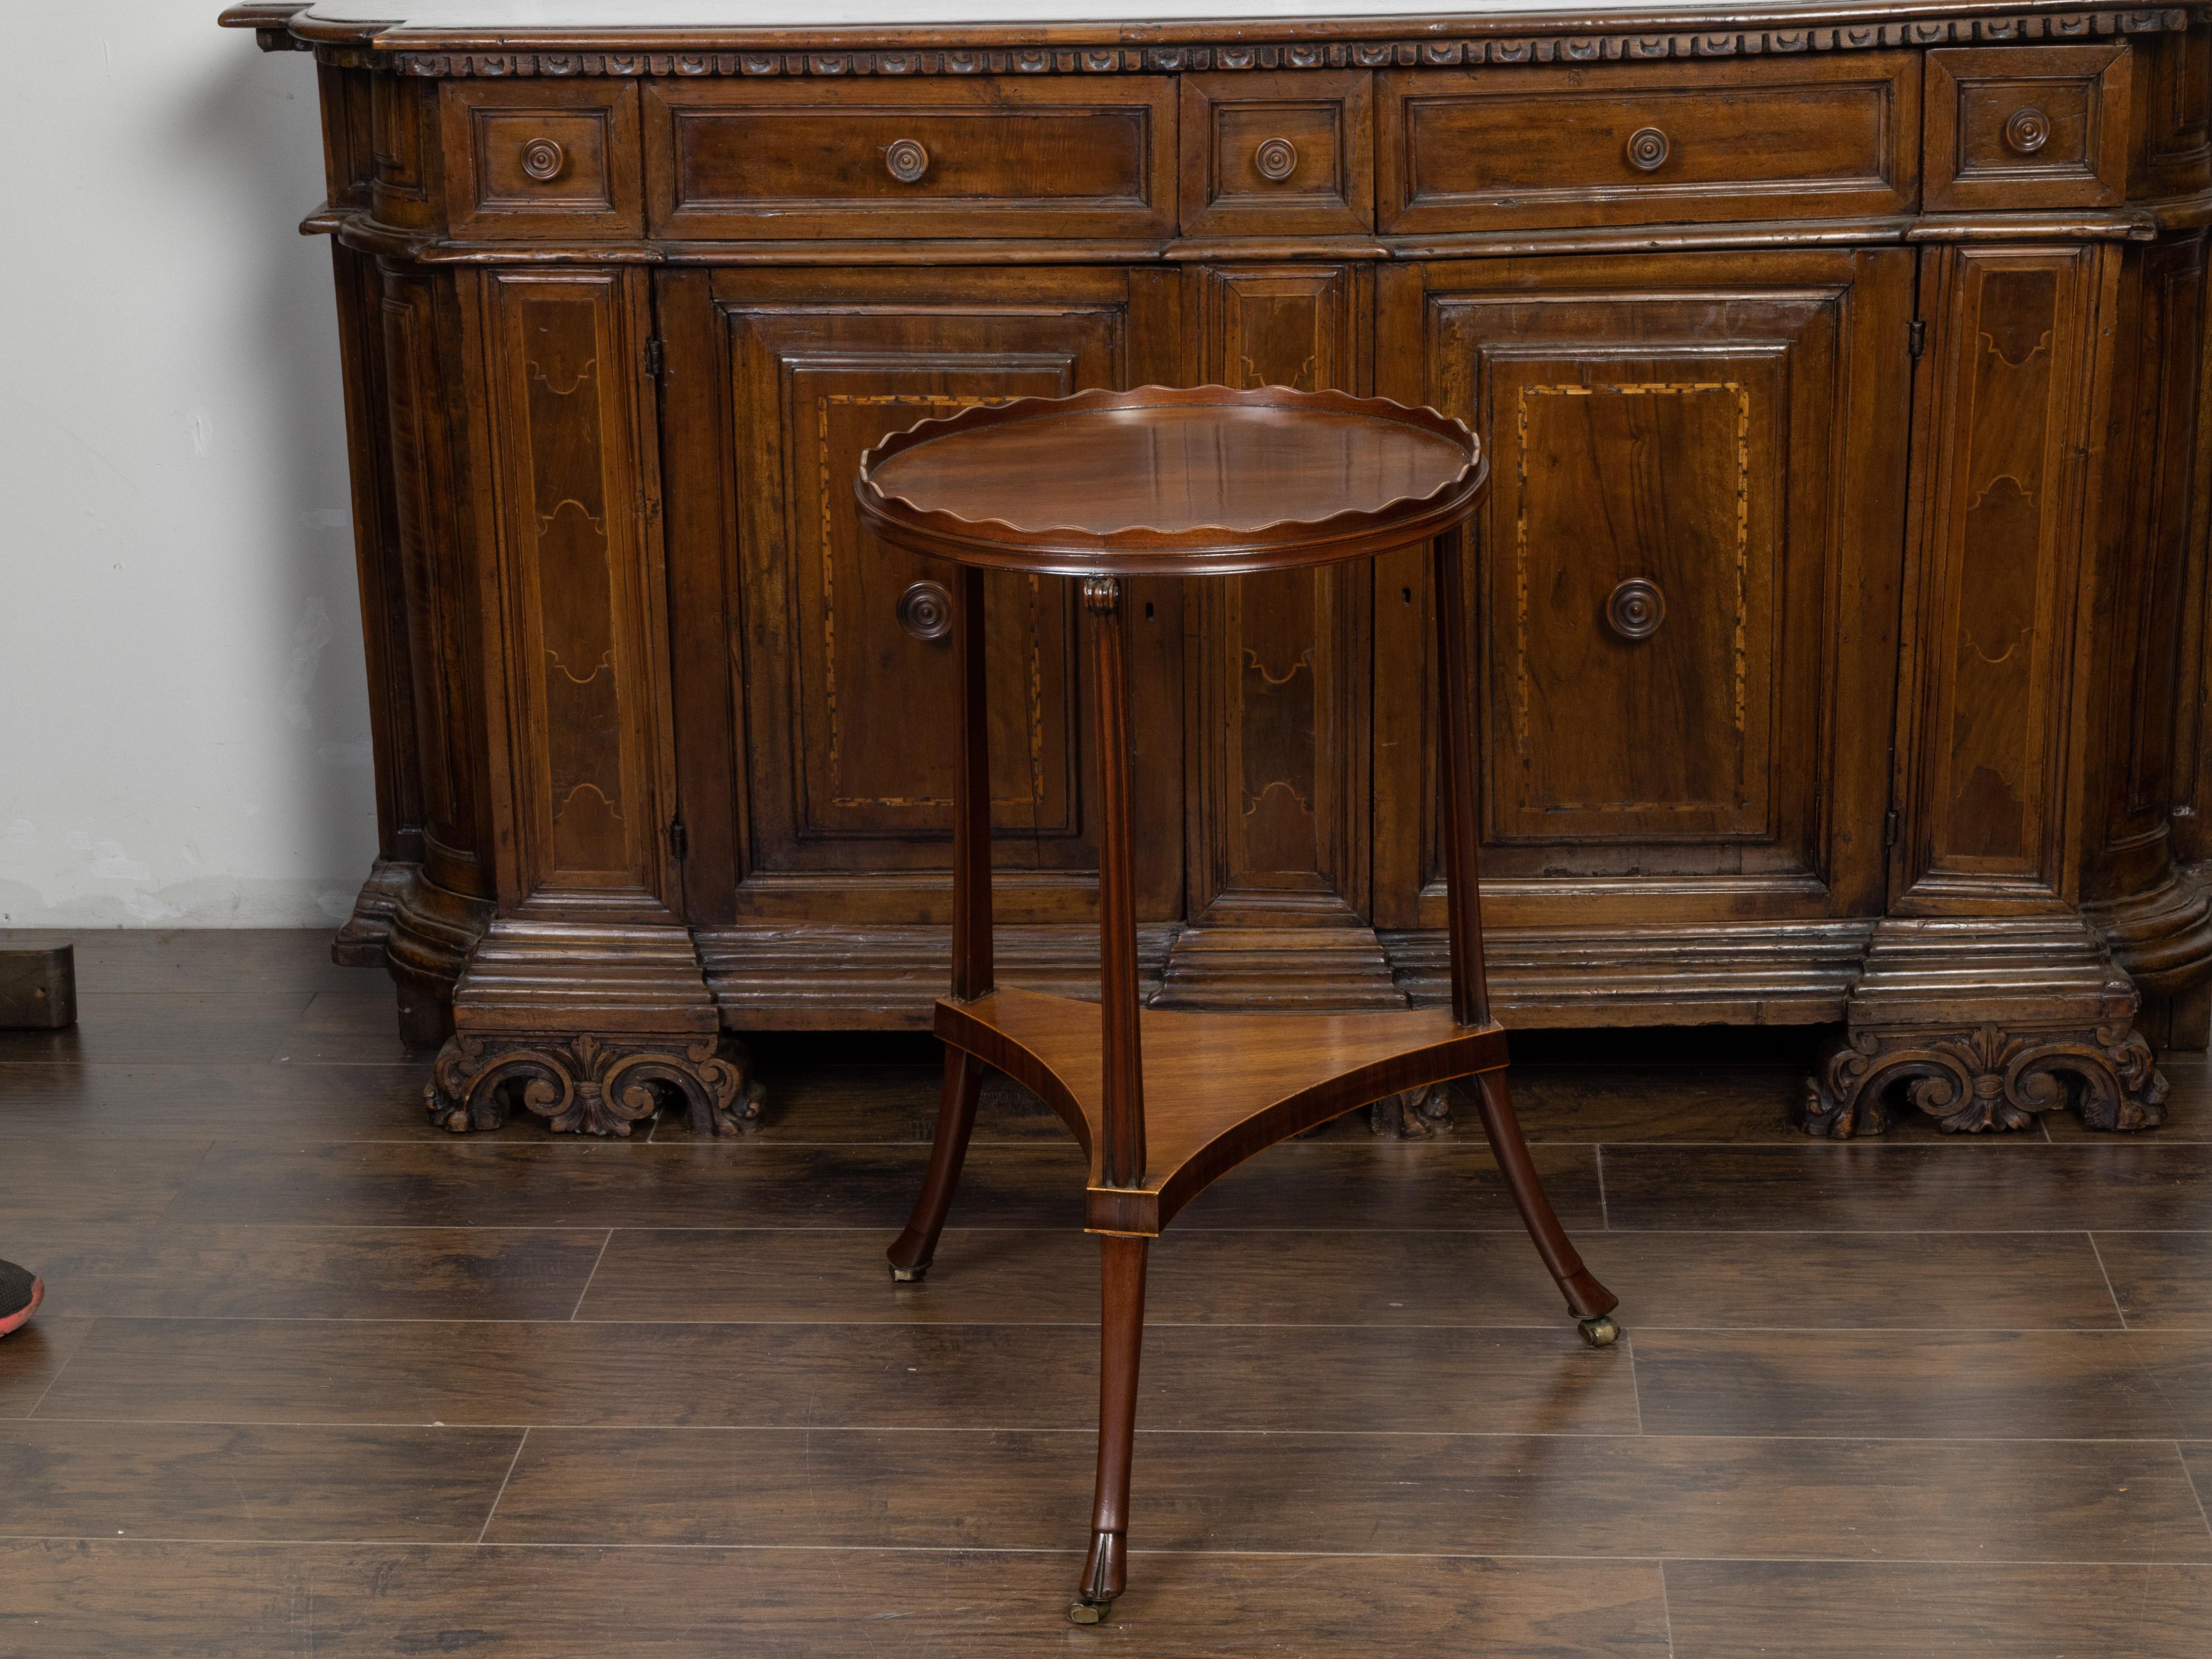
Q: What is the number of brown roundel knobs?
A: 7